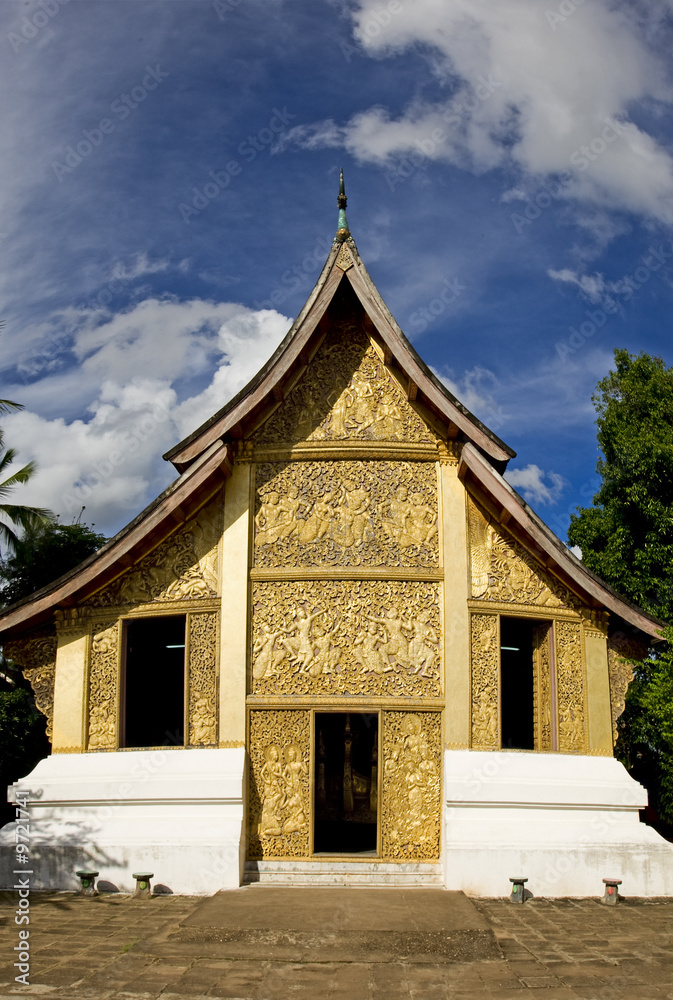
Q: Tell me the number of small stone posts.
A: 4